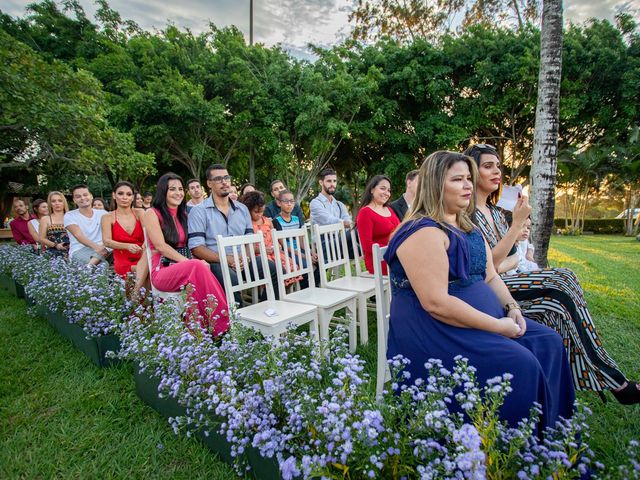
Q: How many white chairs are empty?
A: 3